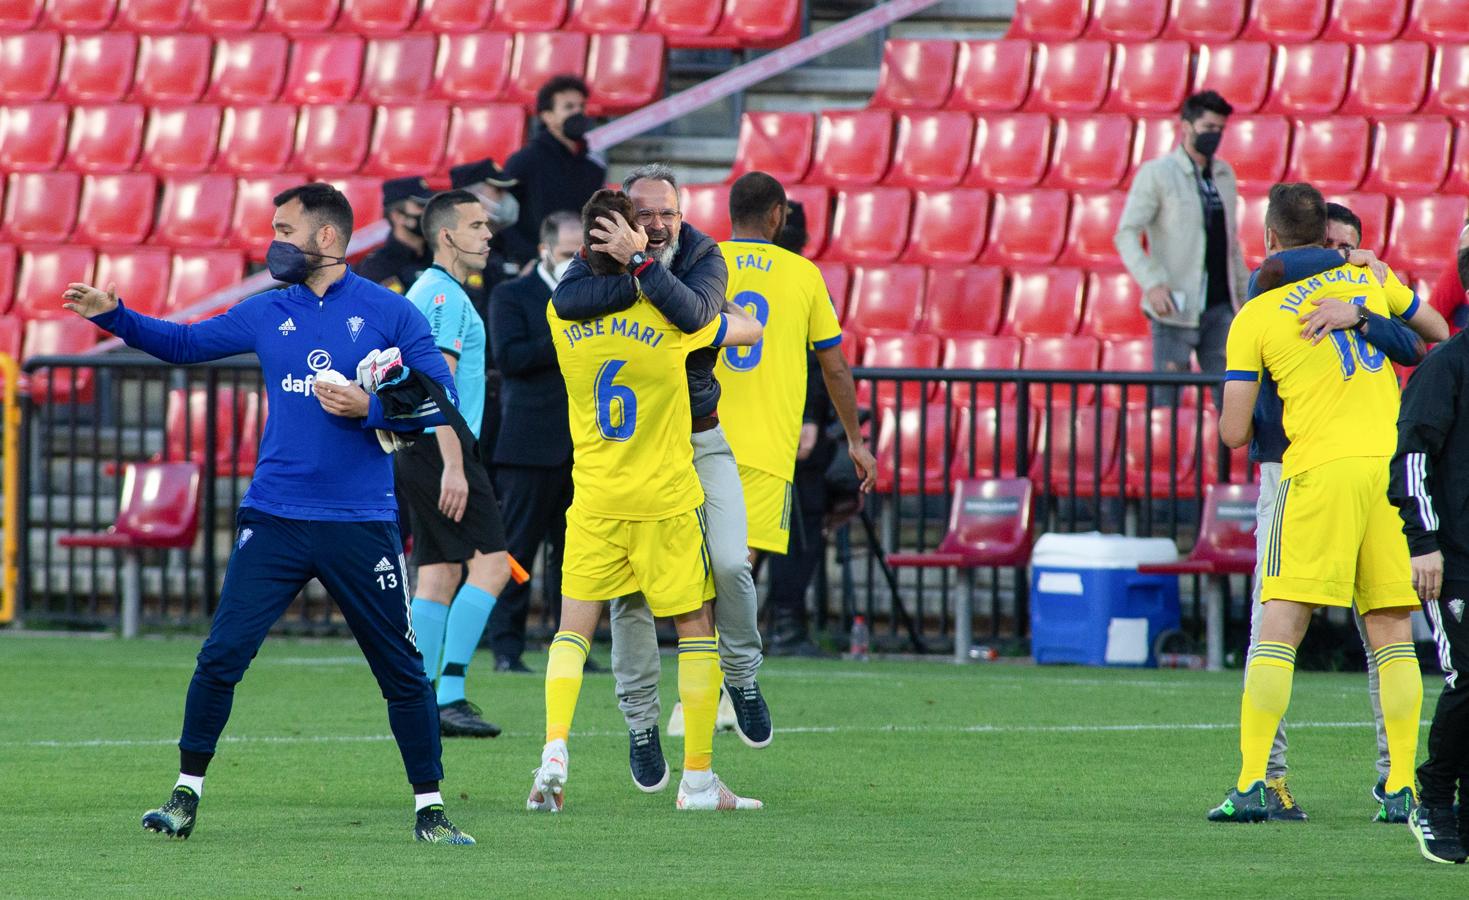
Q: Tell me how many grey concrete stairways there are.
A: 1